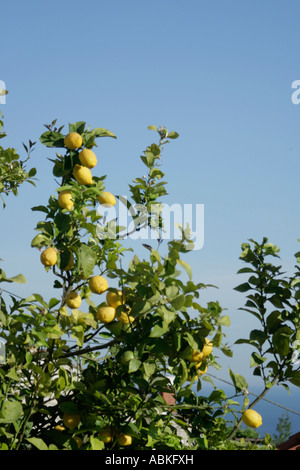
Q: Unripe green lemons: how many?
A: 1